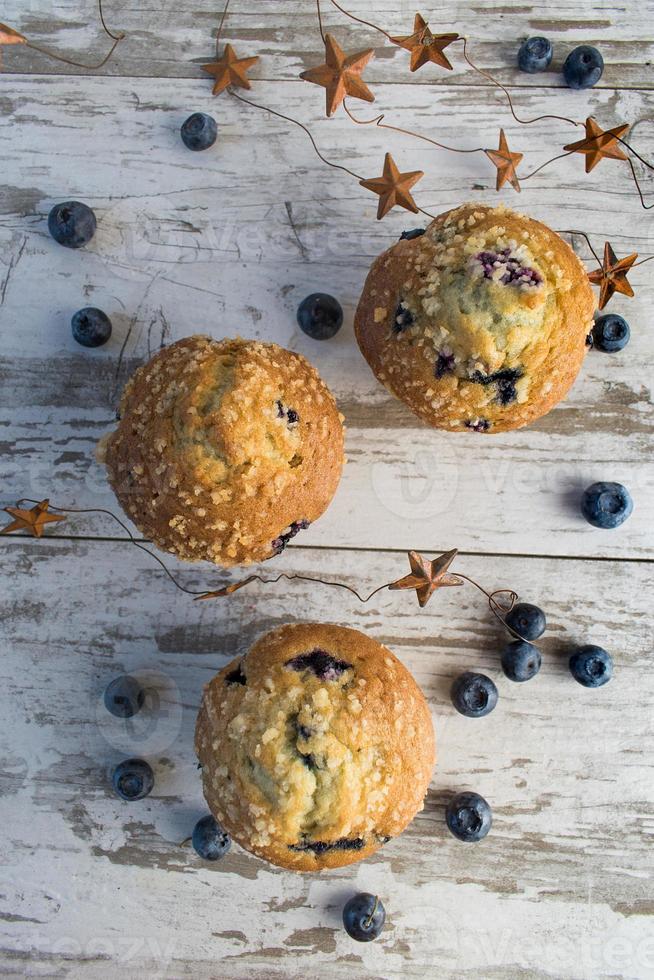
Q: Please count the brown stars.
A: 11